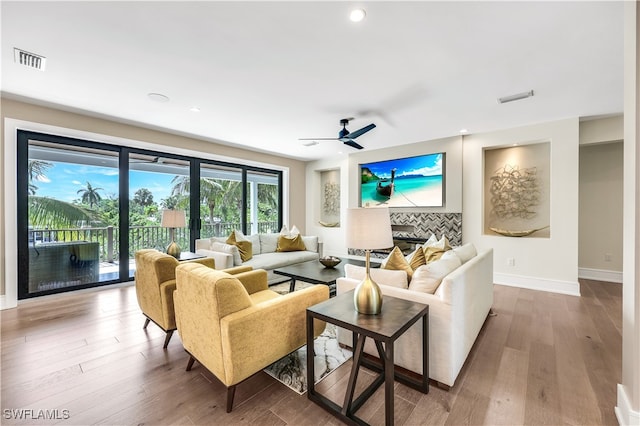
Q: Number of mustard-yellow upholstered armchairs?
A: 2